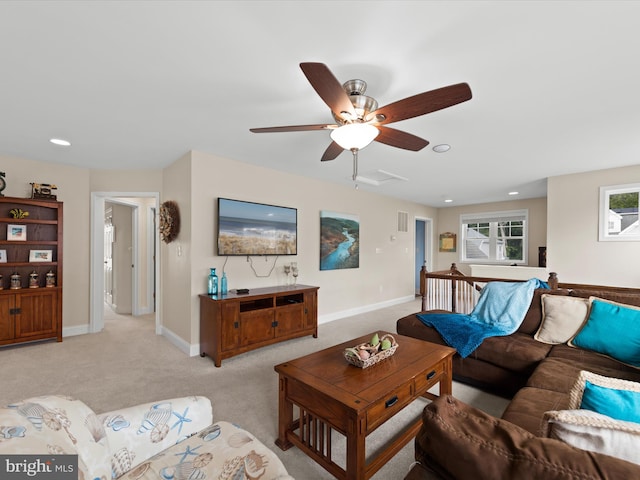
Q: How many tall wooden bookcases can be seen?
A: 1